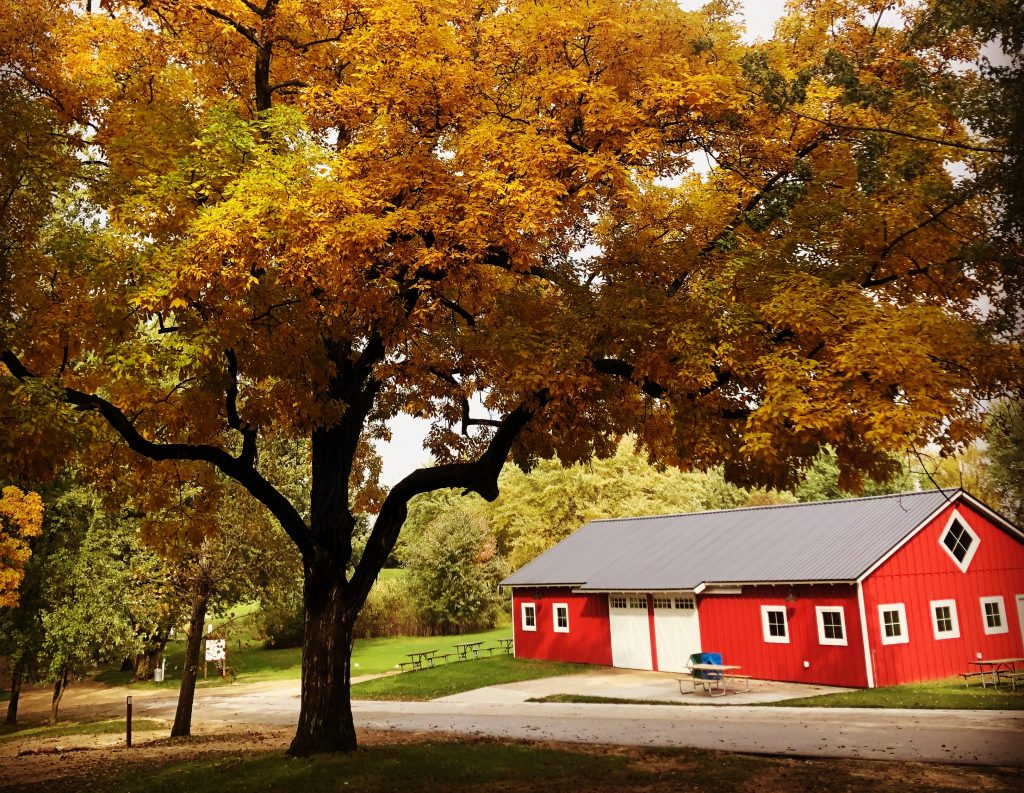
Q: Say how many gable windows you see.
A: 1